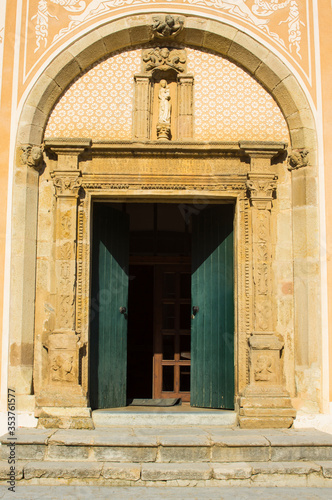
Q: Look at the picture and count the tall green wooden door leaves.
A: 2